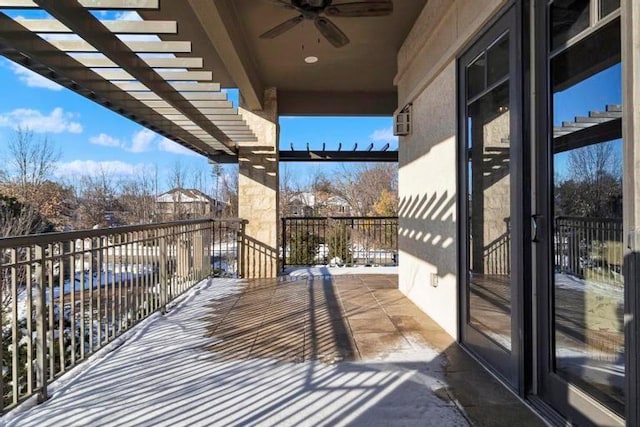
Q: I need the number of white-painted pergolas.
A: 1